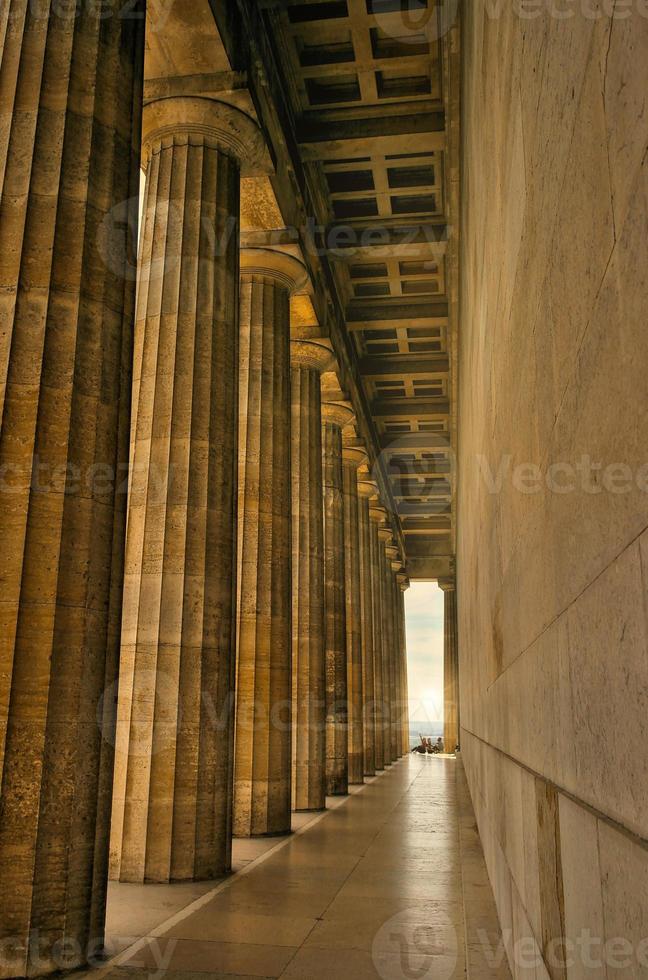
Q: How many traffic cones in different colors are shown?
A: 0